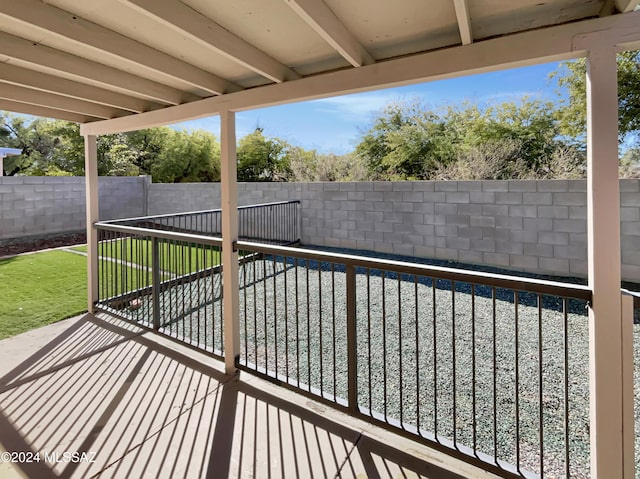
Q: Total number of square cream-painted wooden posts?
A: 3